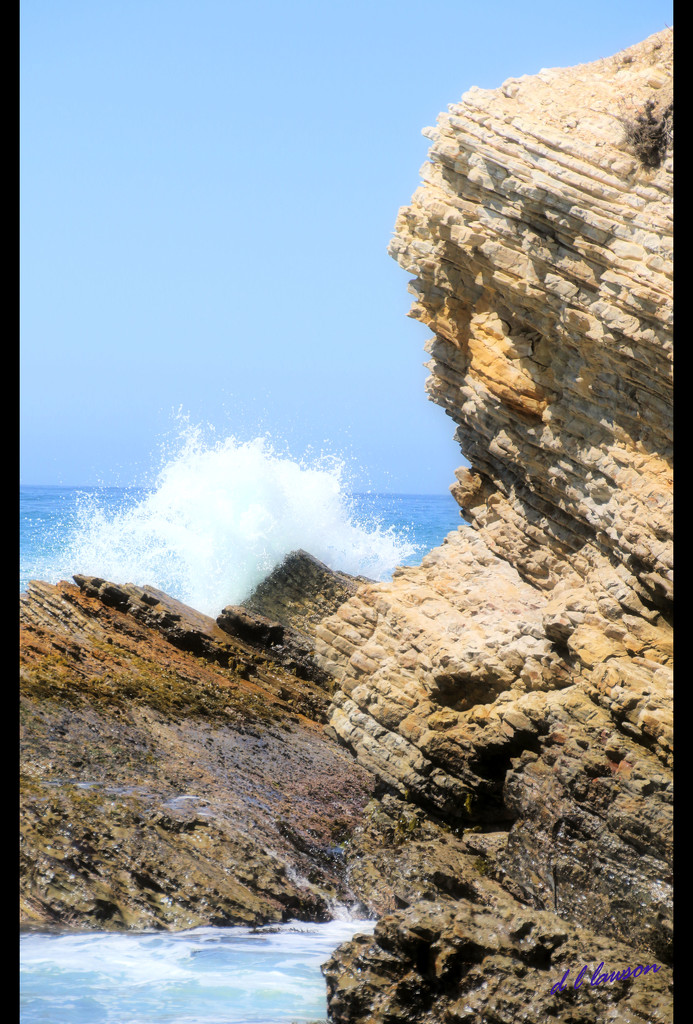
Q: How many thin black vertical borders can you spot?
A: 2